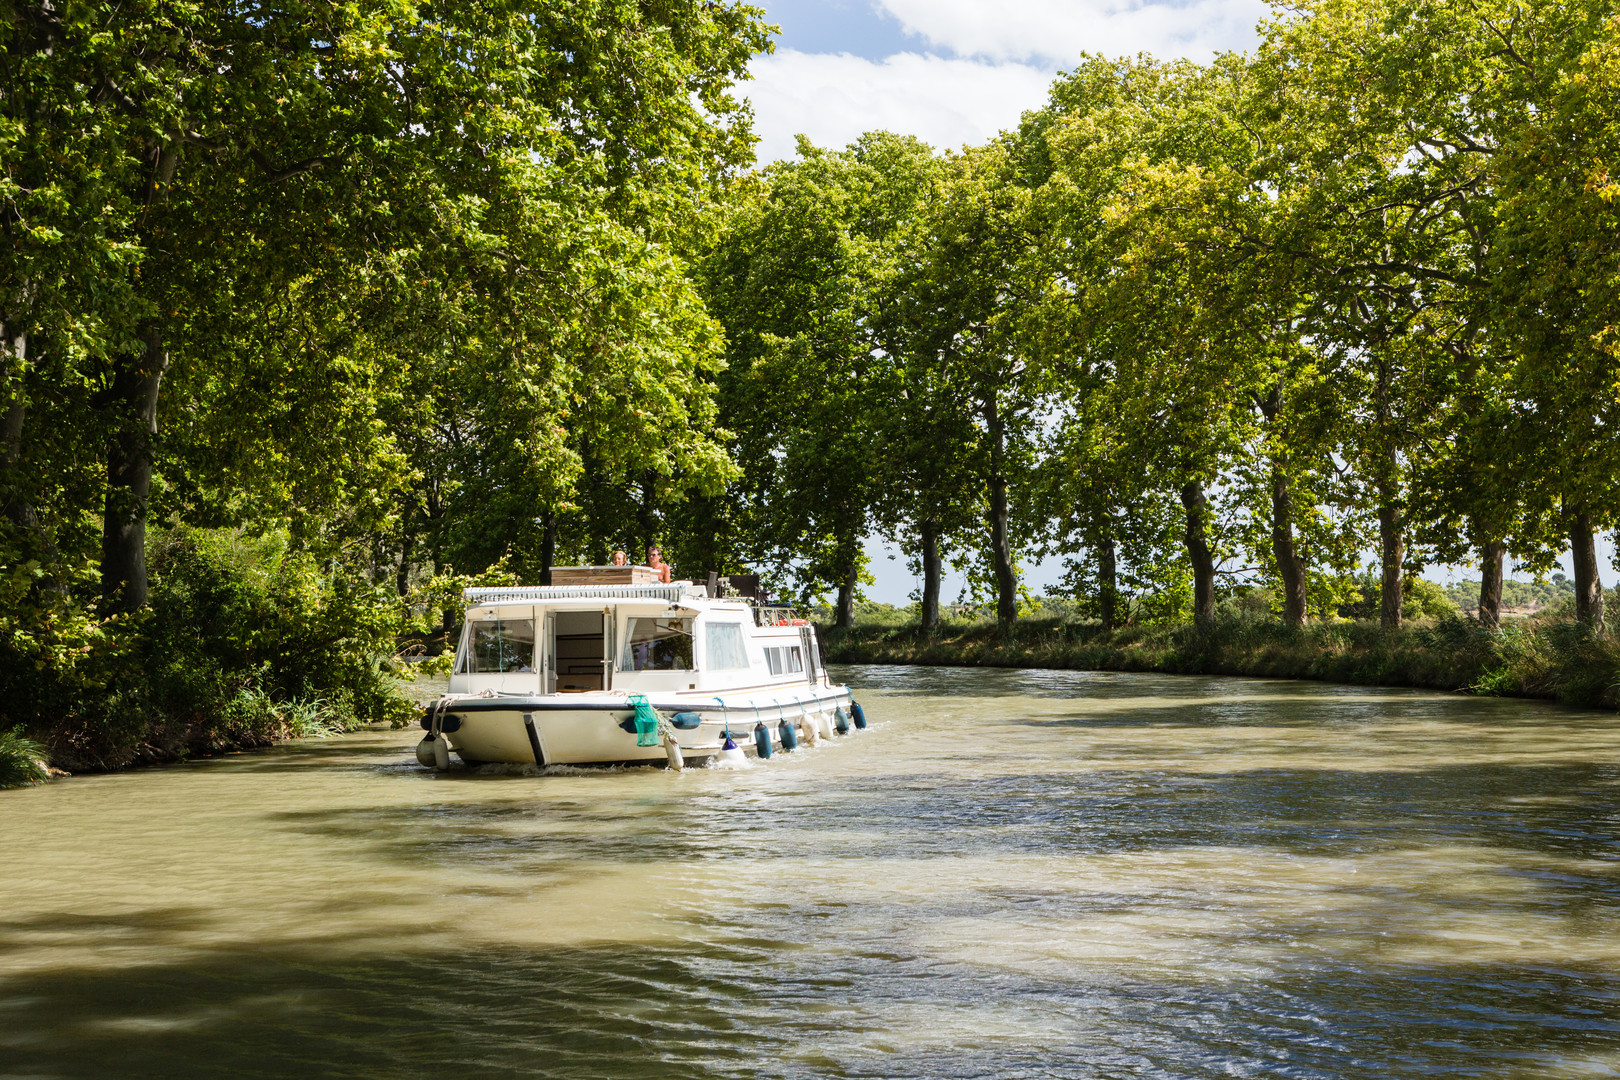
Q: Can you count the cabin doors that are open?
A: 2